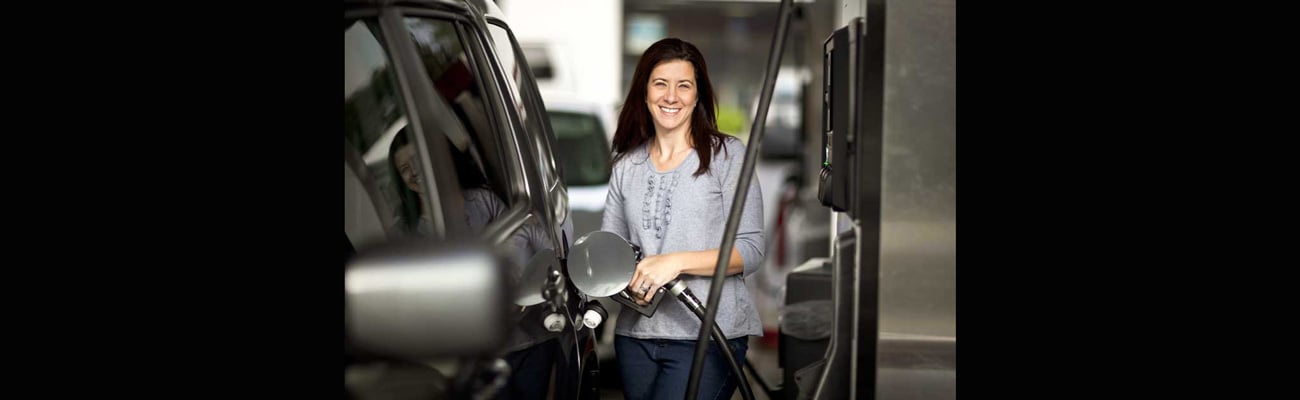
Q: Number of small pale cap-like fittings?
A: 2